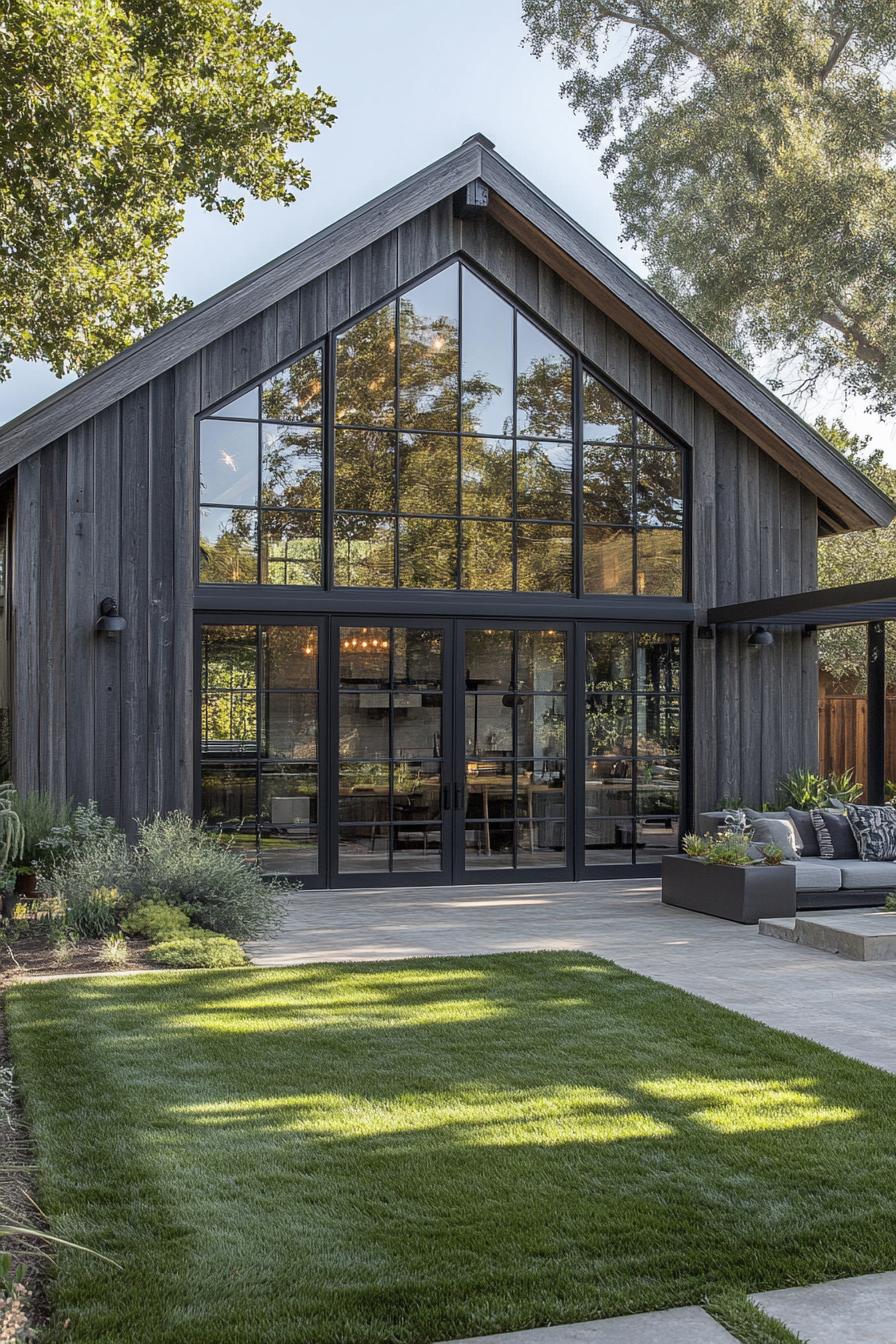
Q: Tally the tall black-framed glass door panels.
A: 4